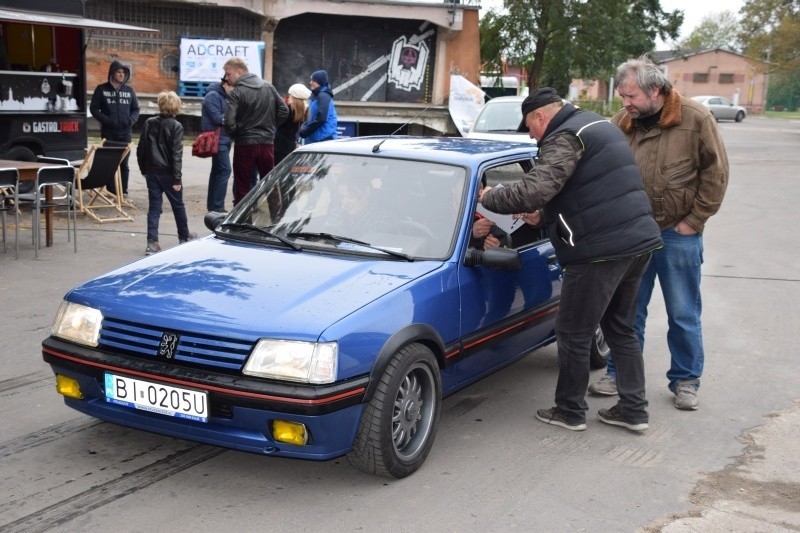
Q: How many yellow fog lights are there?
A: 2